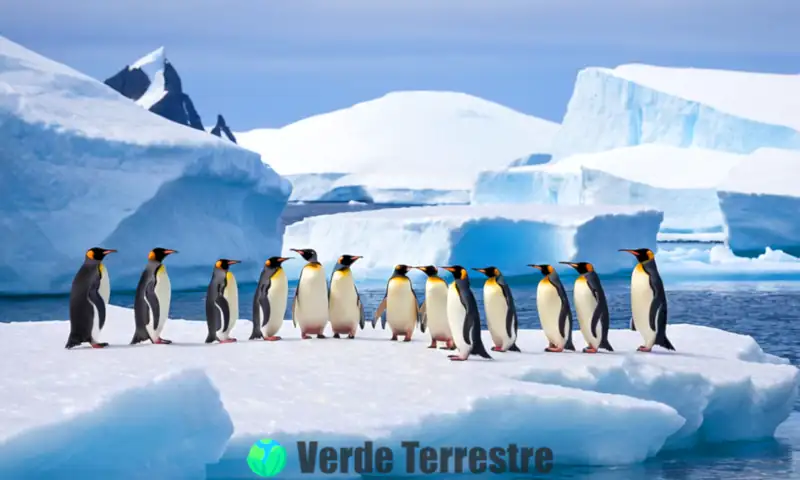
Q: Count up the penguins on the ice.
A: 13